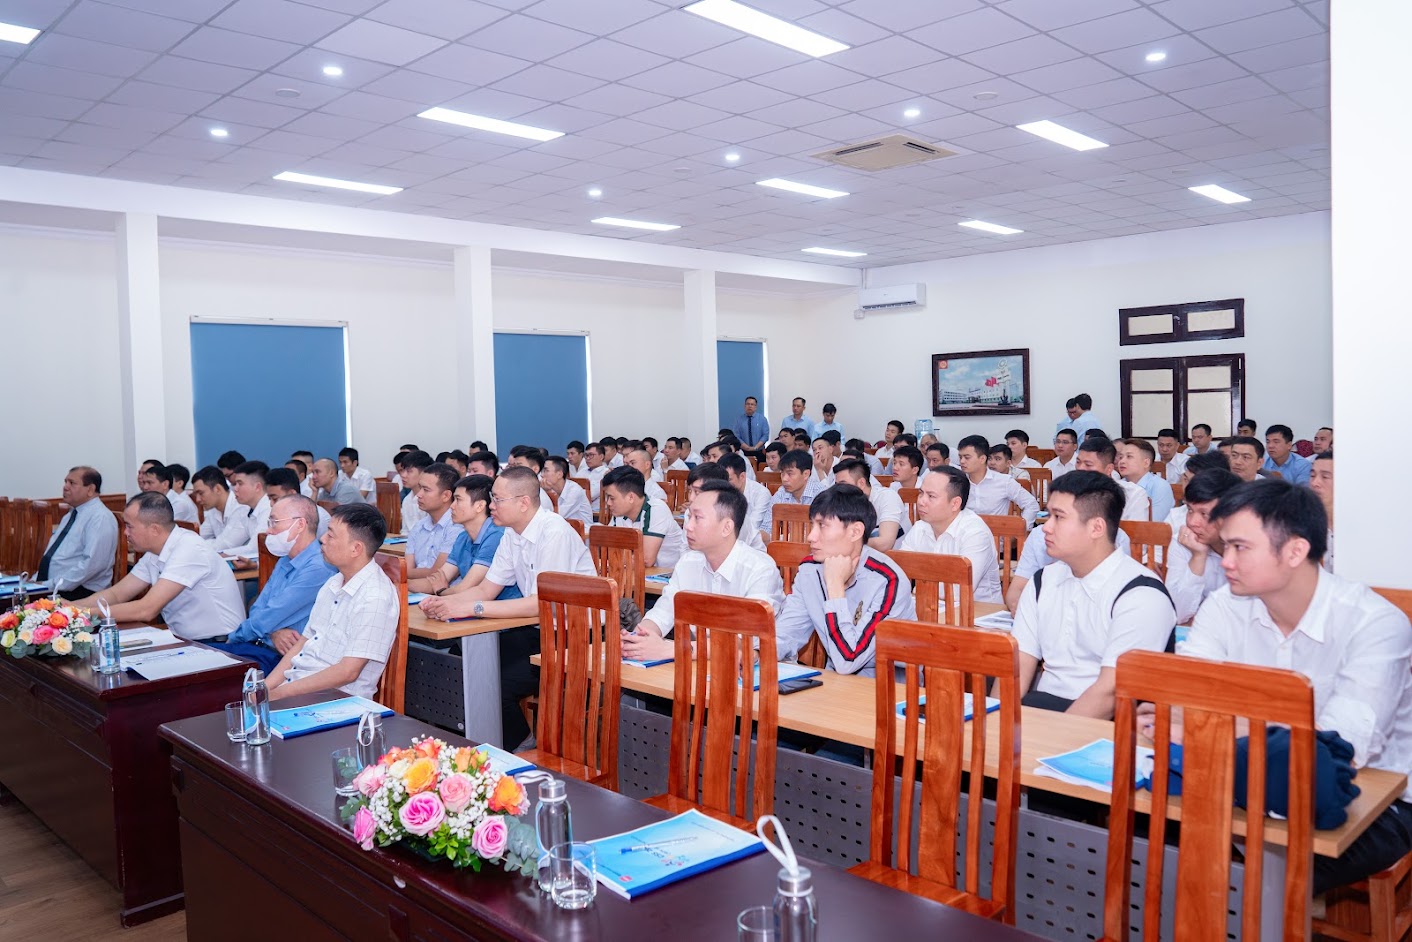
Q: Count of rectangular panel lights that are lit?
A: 10